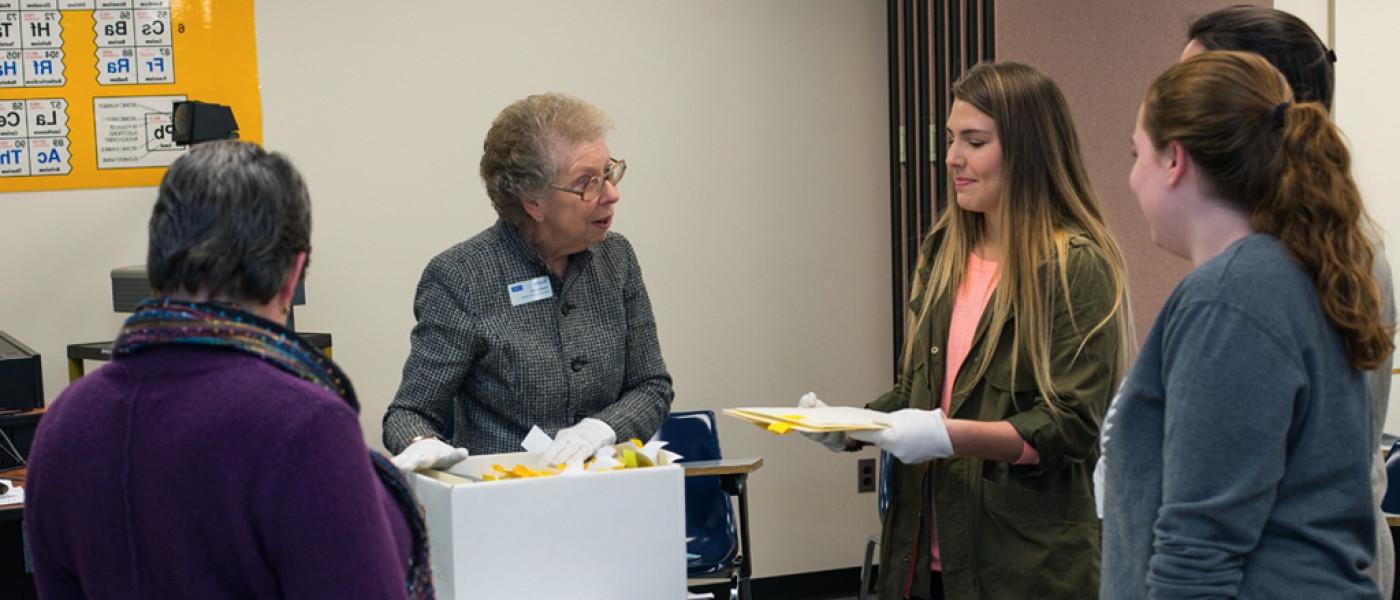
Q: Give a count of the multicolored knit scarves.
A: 1